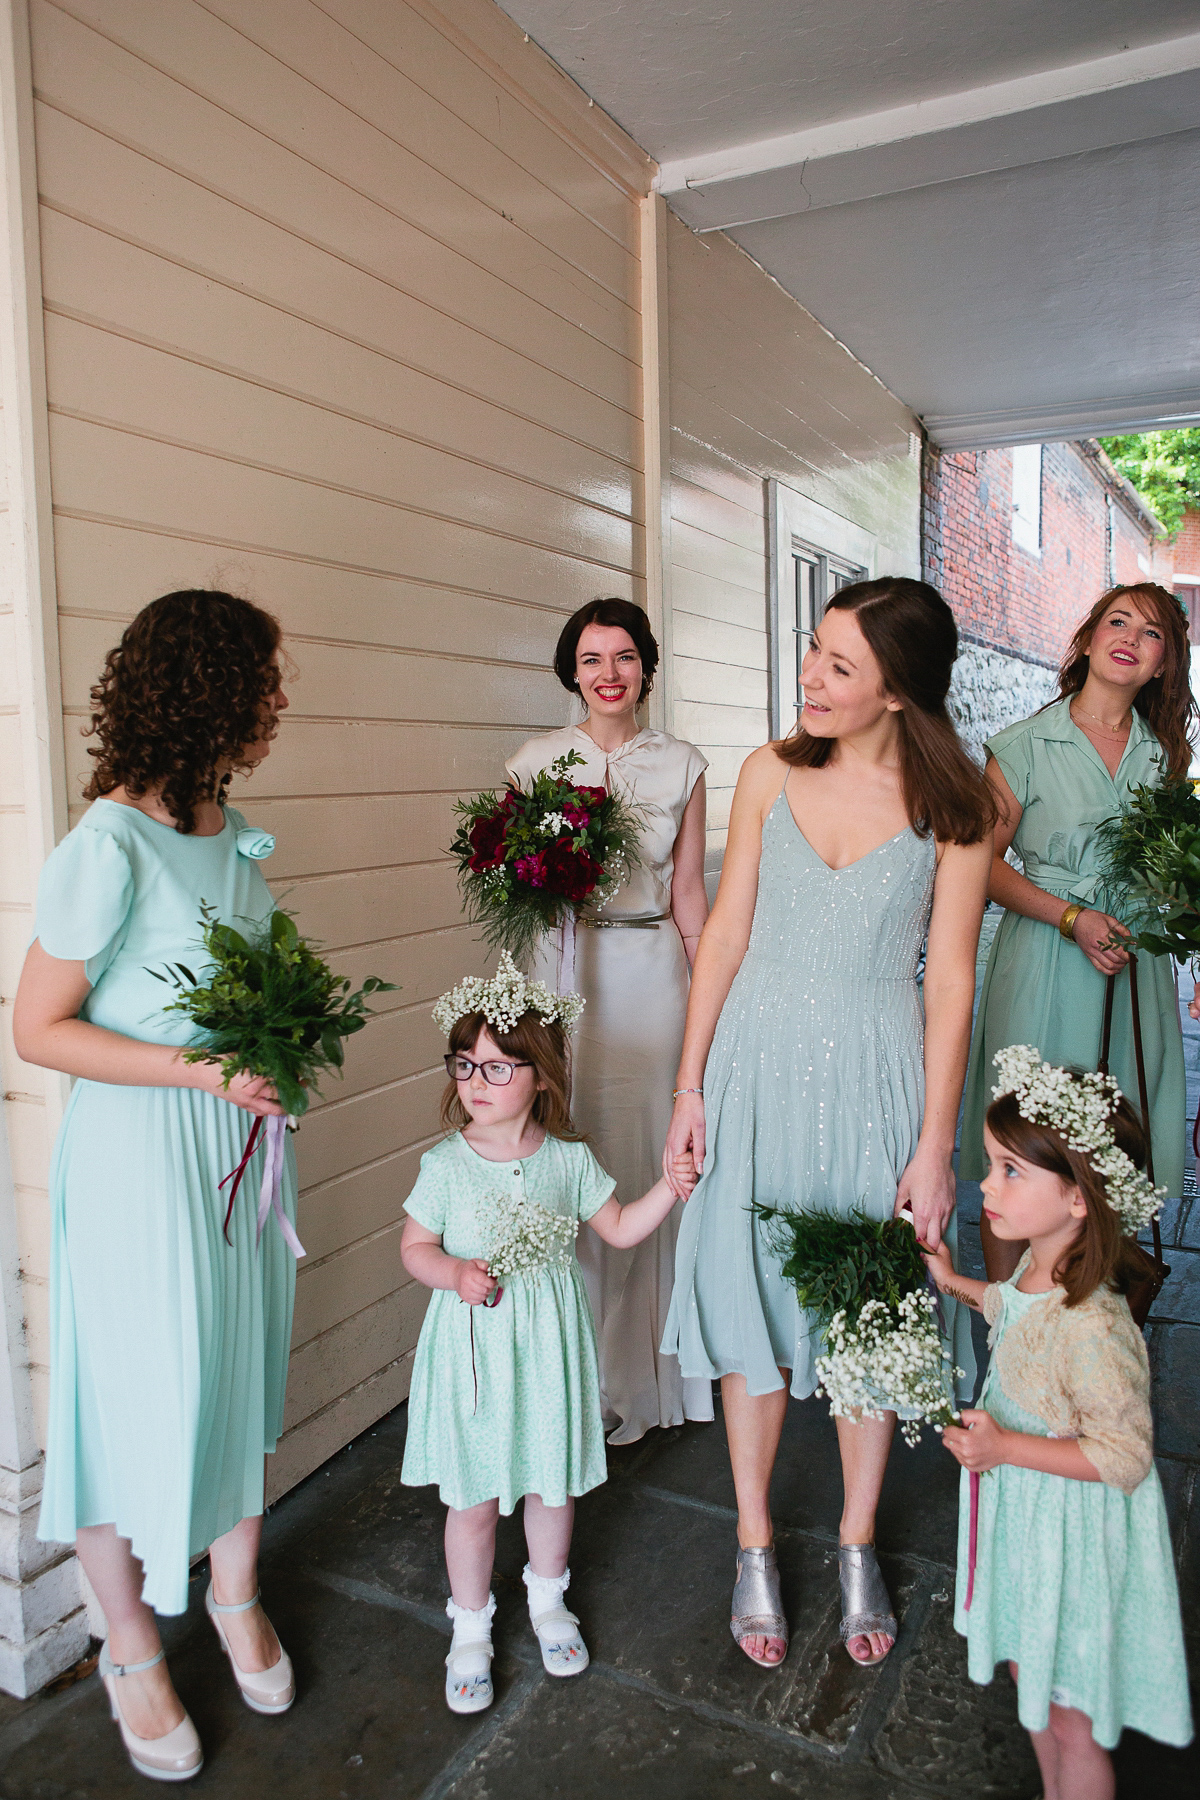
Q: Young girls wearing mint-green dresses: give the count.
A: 2